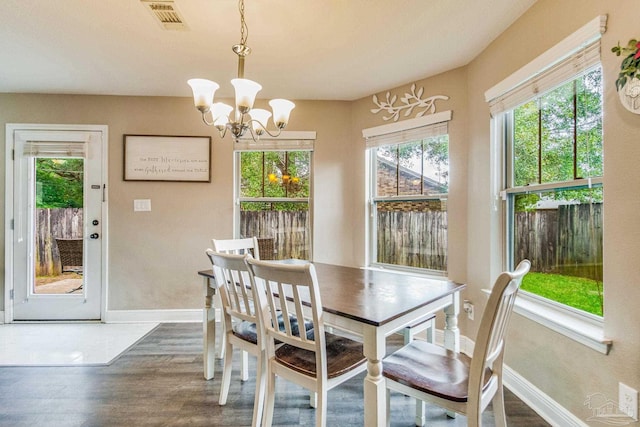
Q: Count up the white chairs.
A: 4